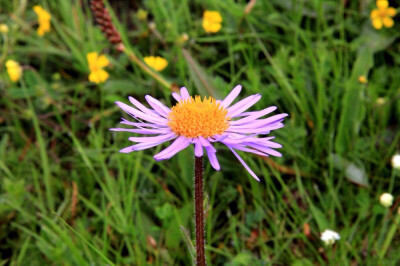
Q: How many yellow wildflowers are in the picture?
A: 6